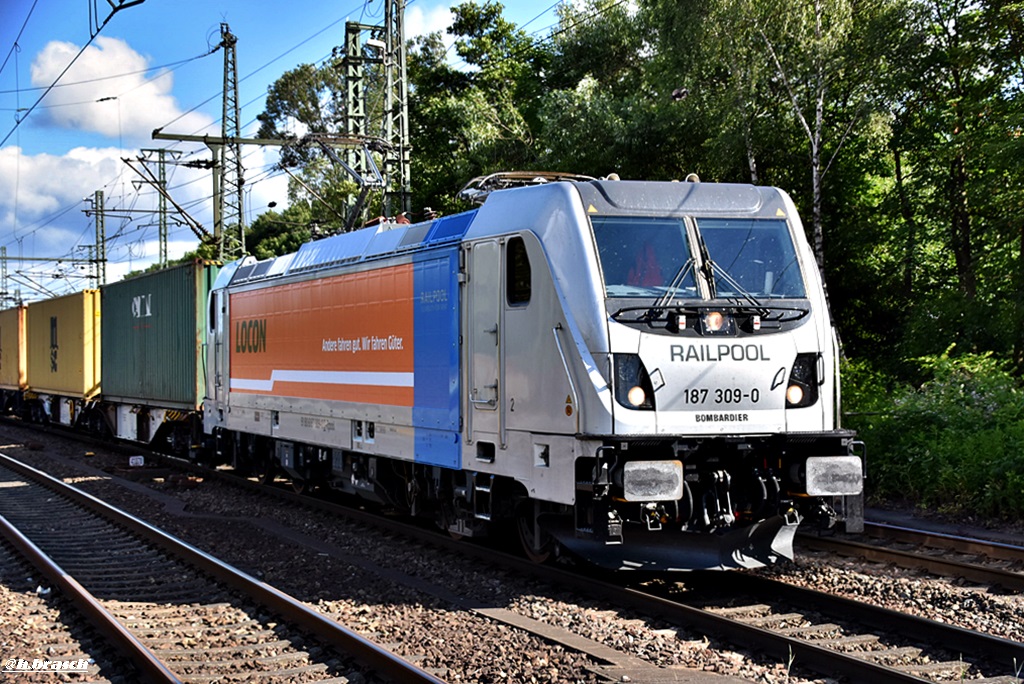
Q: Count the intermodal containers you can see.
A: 3